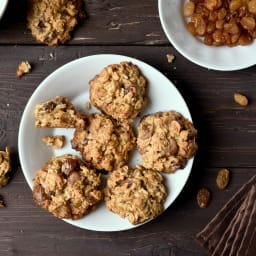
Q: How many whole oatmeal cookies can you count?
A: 5